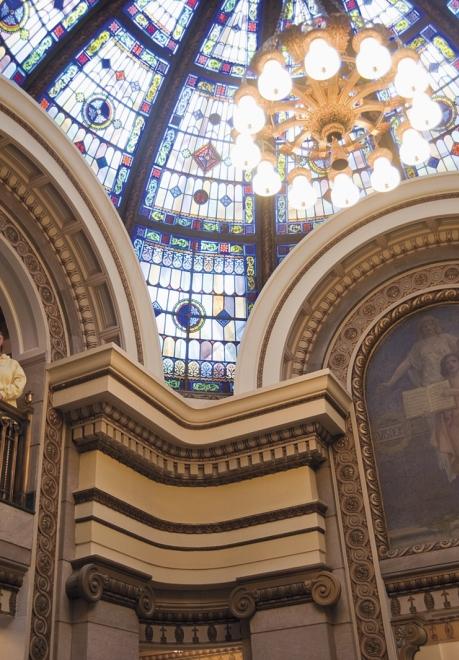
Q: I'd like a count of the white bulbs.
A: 12